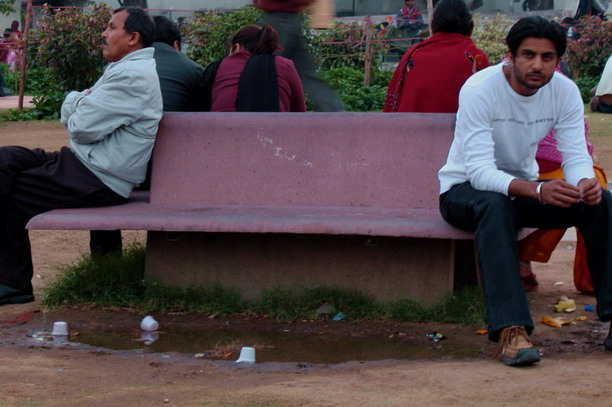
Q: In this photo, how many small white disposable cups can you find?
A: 3